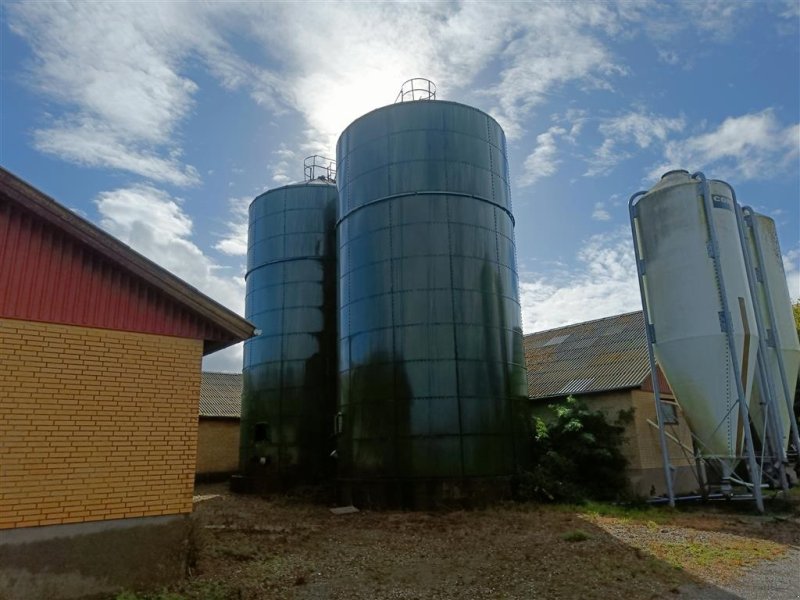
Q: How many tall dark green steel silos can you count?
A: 2